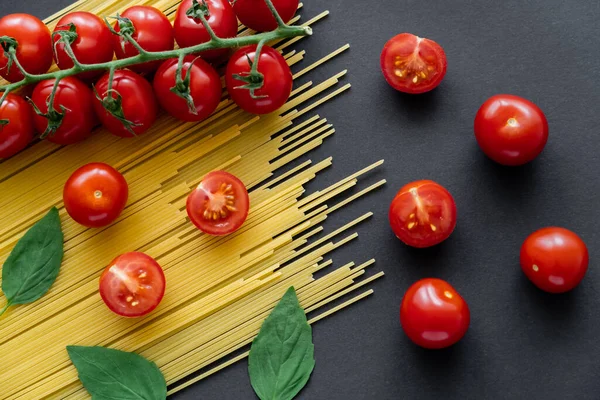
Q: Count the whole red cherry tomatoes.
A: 14